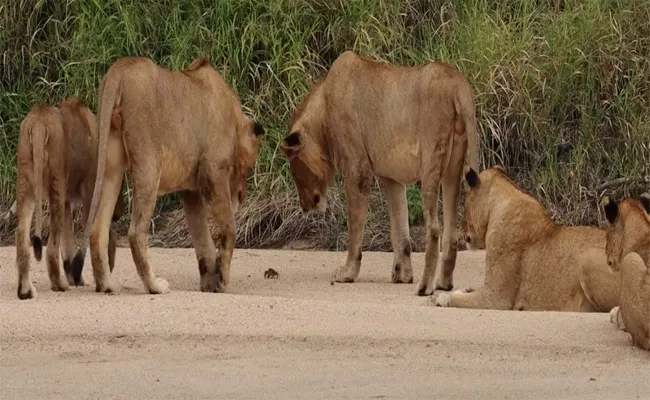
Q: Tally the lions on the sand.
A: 5